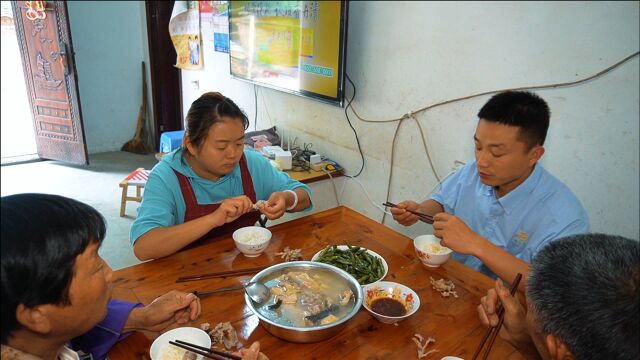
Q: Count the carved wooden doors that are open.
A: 1